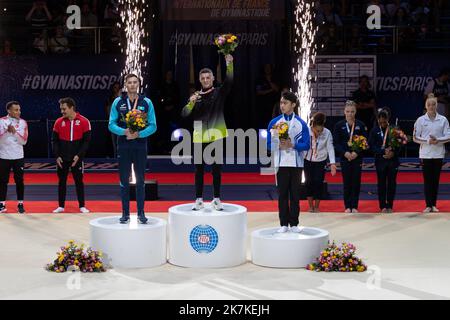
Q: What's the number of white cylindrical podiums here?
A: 3